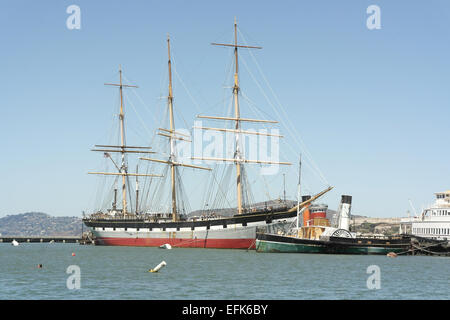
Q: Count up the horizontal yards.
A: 11